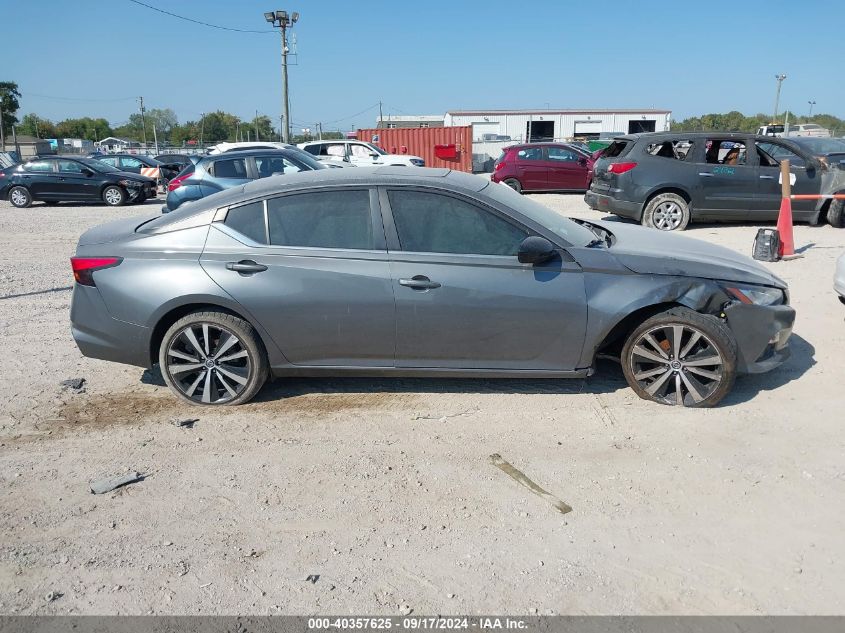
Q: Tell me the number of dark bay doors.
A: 2